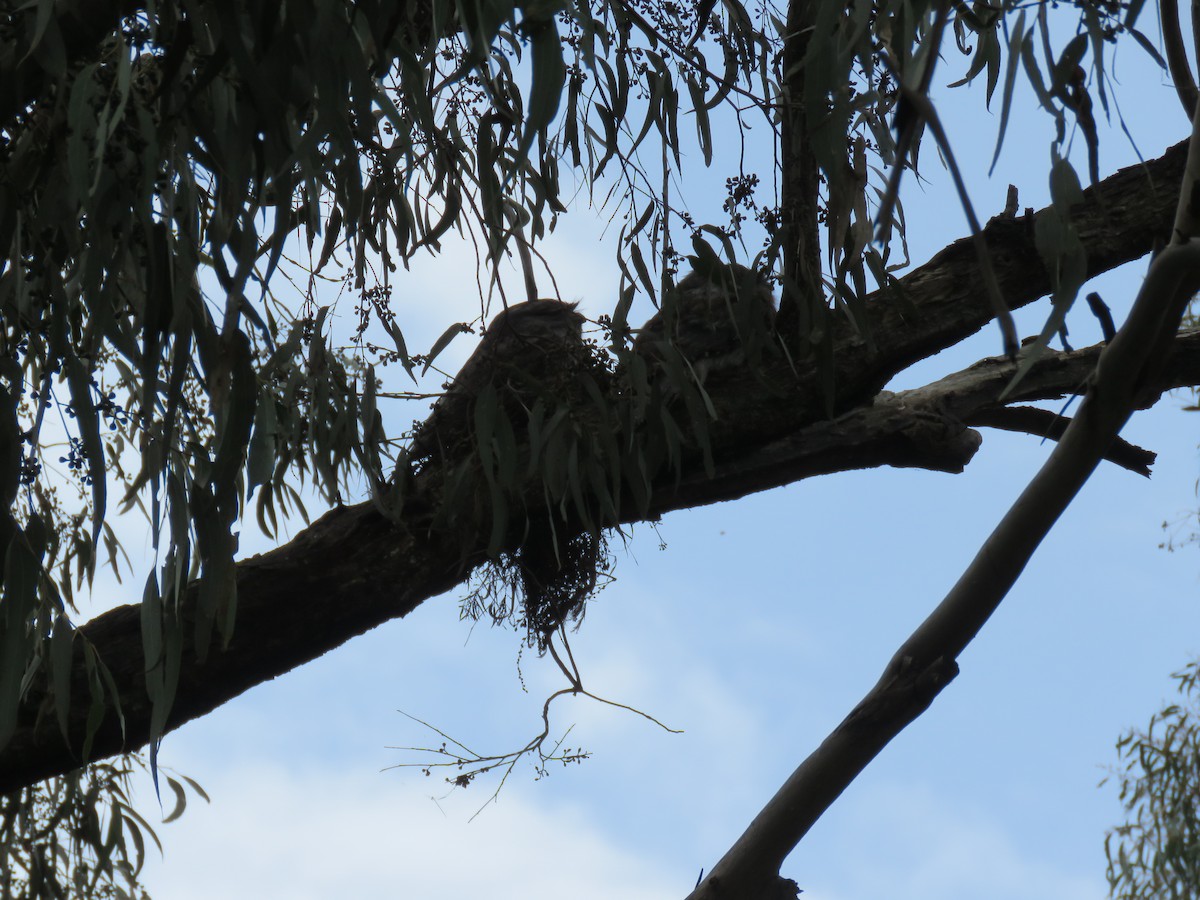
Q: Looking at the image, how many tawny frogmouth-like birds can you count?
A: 2